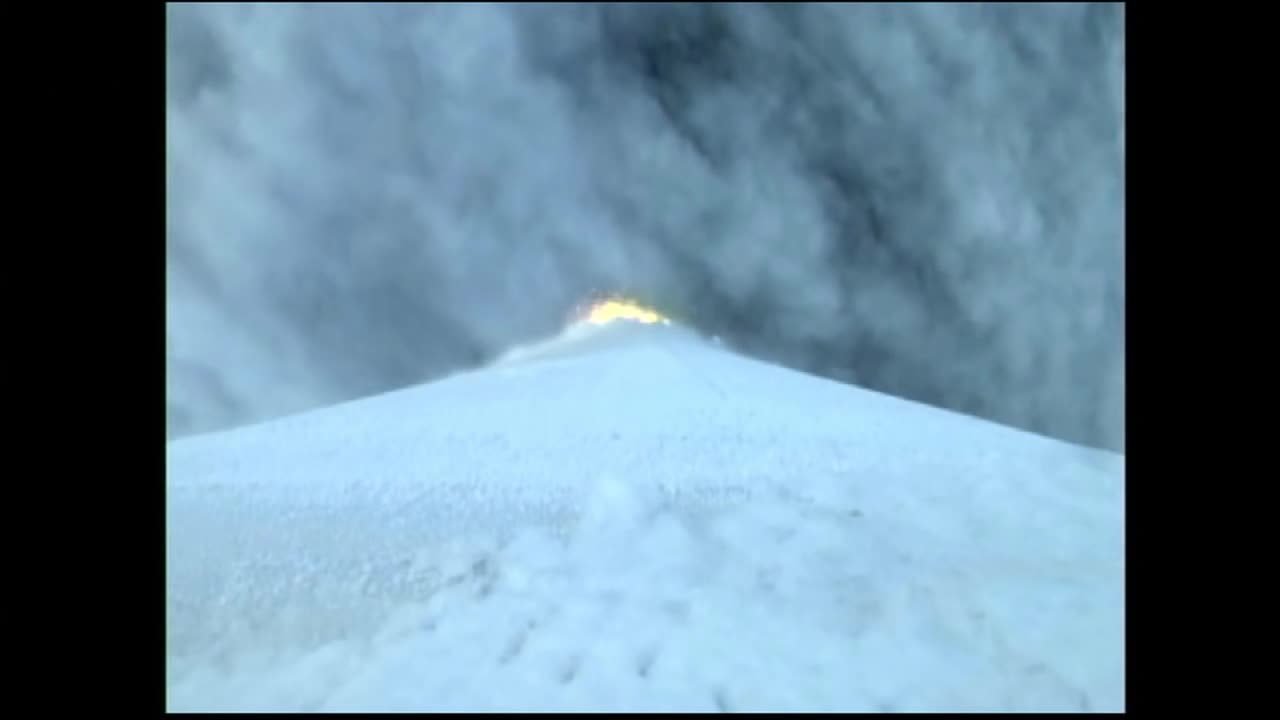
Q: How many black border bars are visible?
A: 2